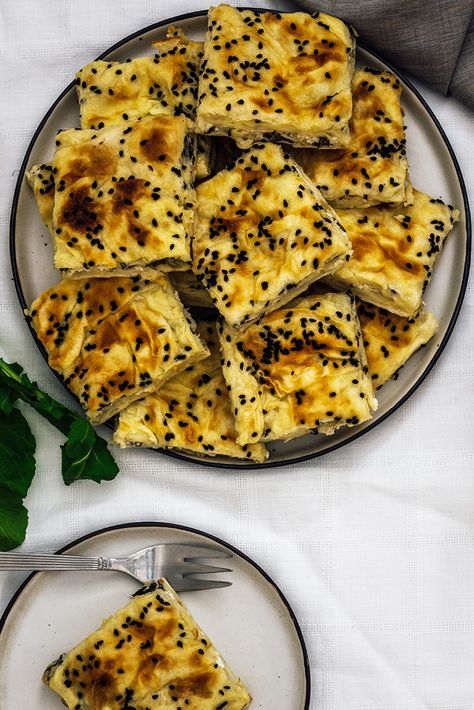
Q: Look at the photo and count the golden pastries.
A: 12